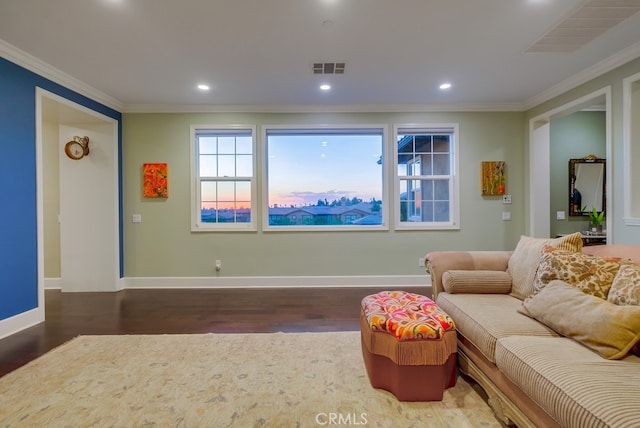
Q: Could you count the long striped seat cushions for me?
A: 2